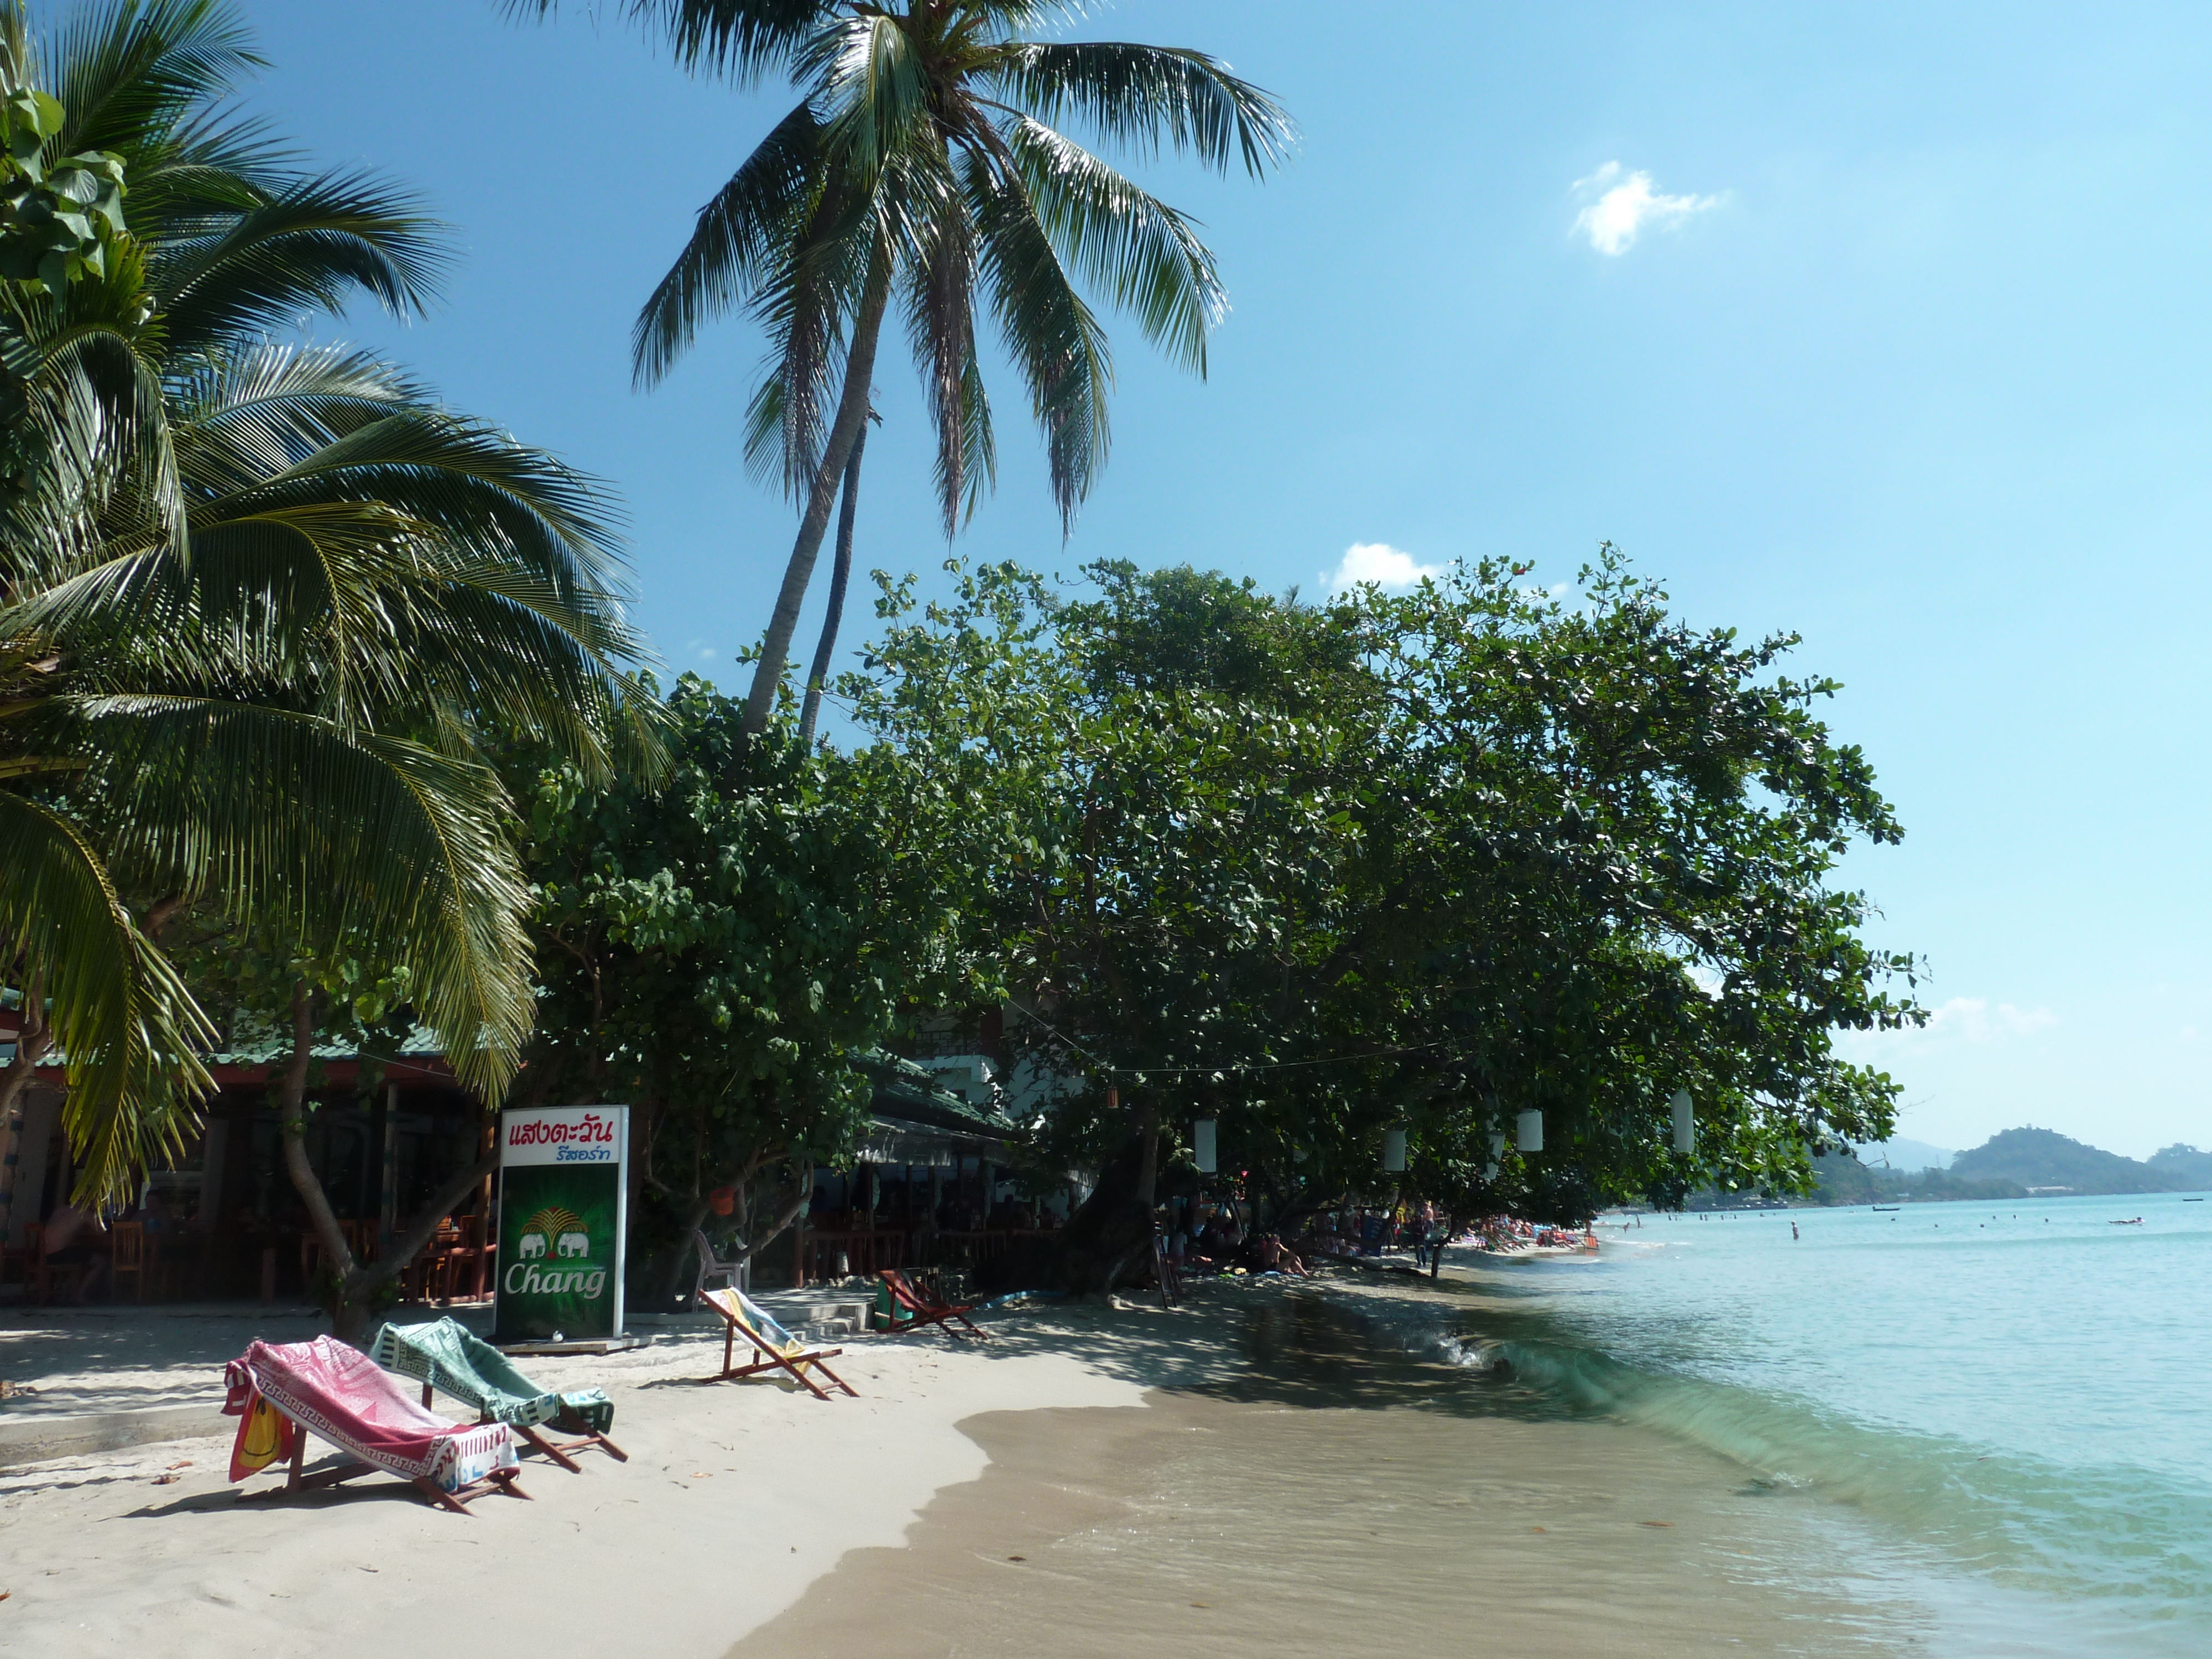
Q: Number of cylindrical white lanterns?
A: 5